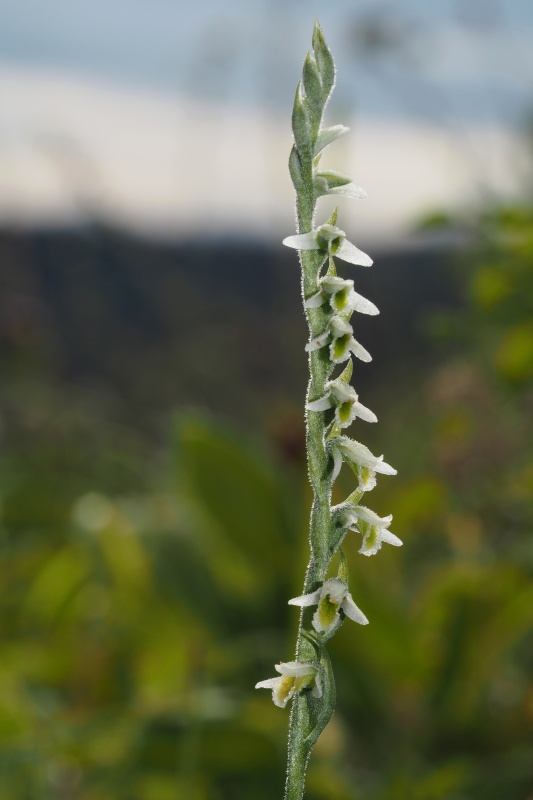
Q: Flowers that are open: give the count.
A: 8